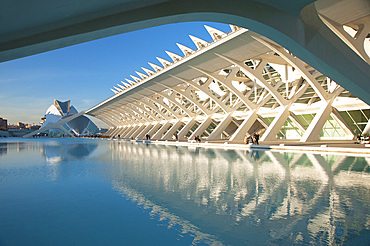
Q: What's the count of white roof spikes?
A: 15